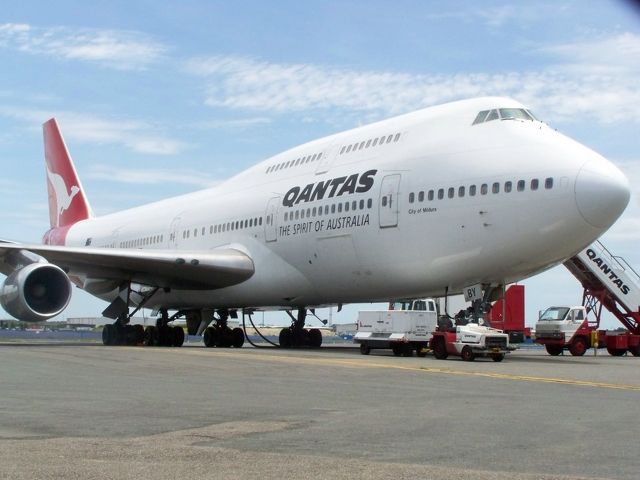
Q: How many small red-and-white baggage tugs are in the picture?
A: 1